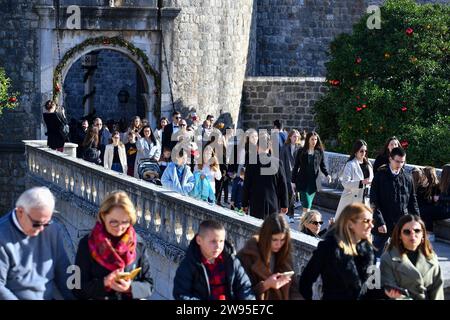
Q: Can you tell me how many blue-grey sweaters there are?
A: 1